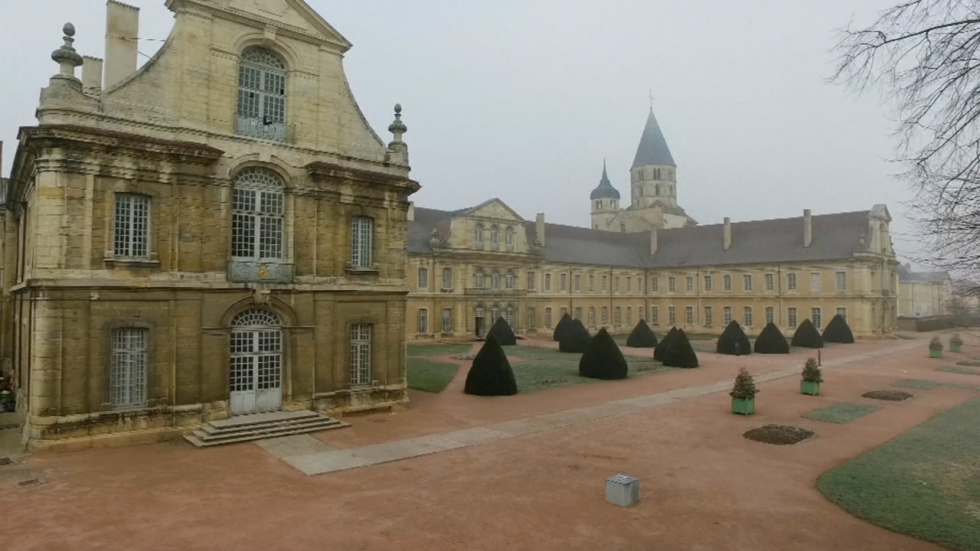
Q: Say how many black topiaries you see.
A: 12